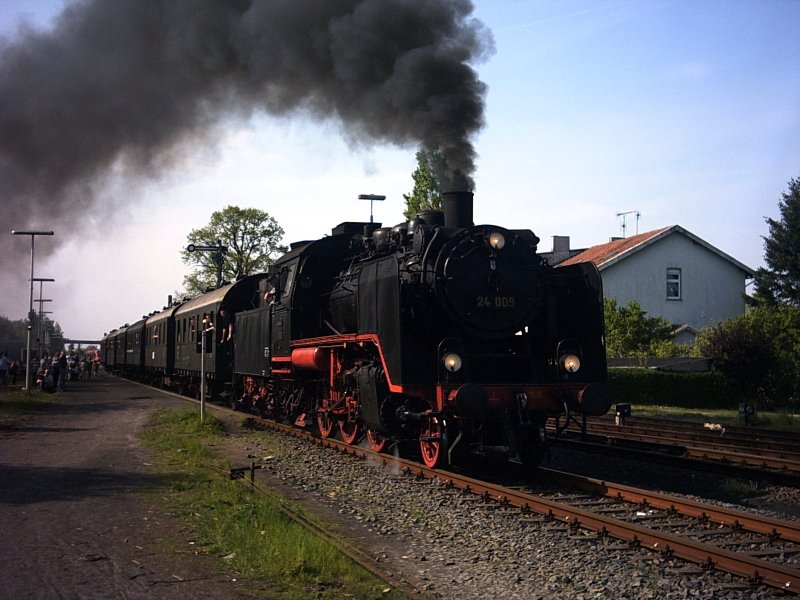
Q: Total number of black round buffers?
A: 2